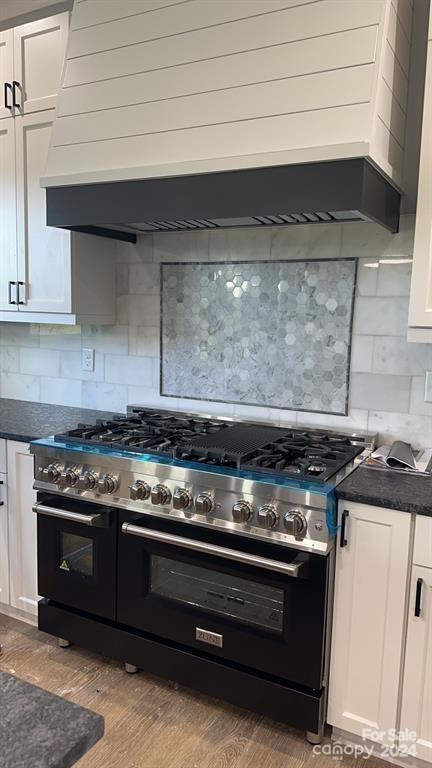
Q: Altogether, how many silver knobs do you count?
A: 11